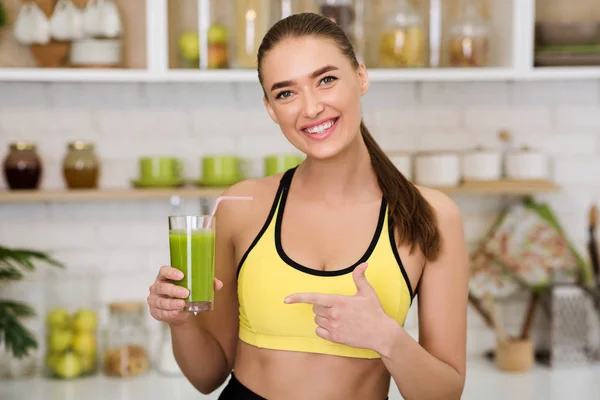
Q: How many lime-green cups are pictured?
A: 3